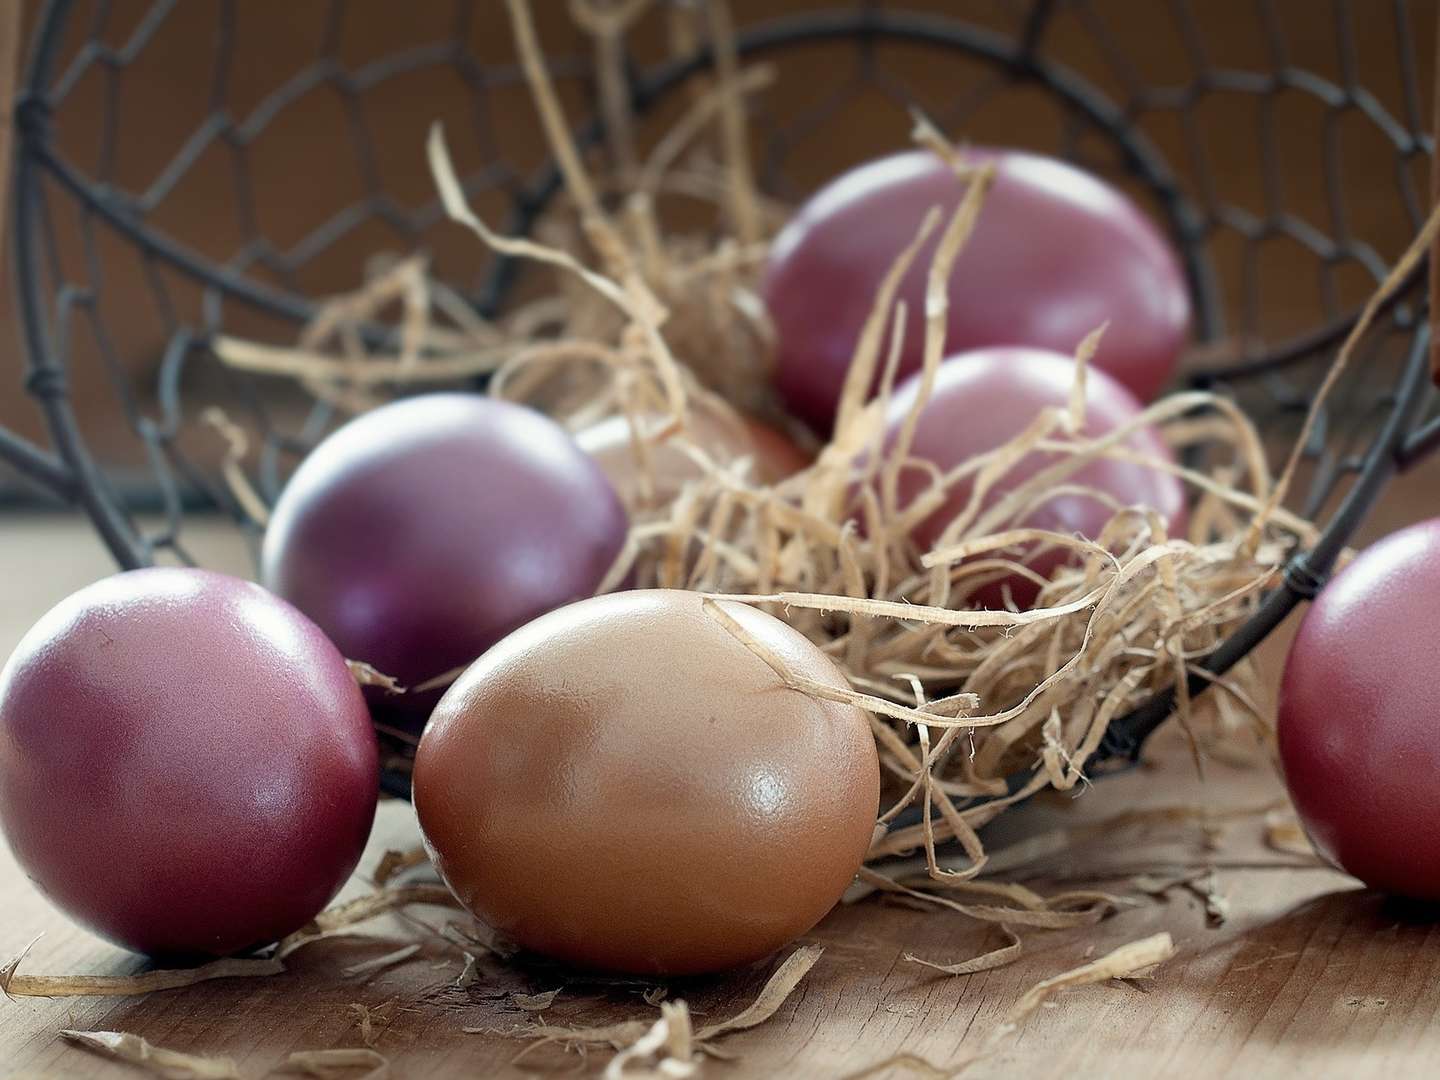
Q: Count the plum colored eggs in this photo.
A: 5